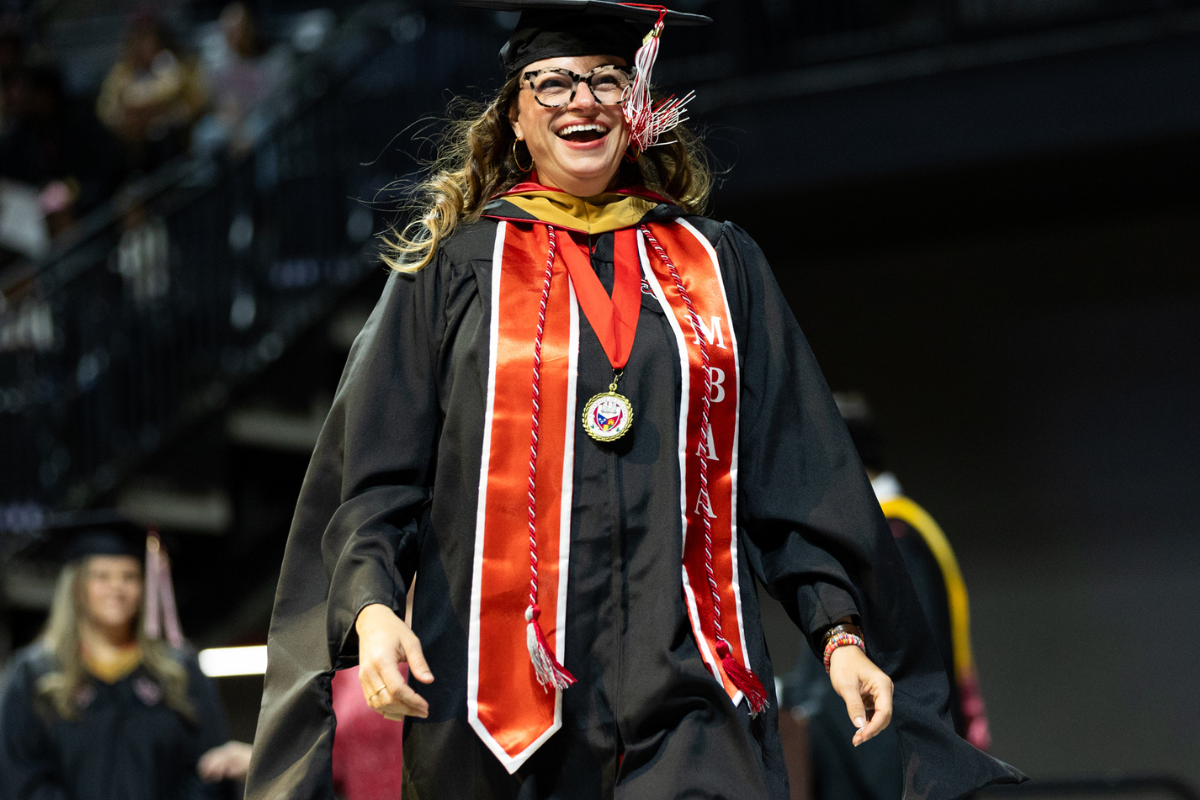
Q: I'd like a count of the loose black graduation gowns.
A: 3